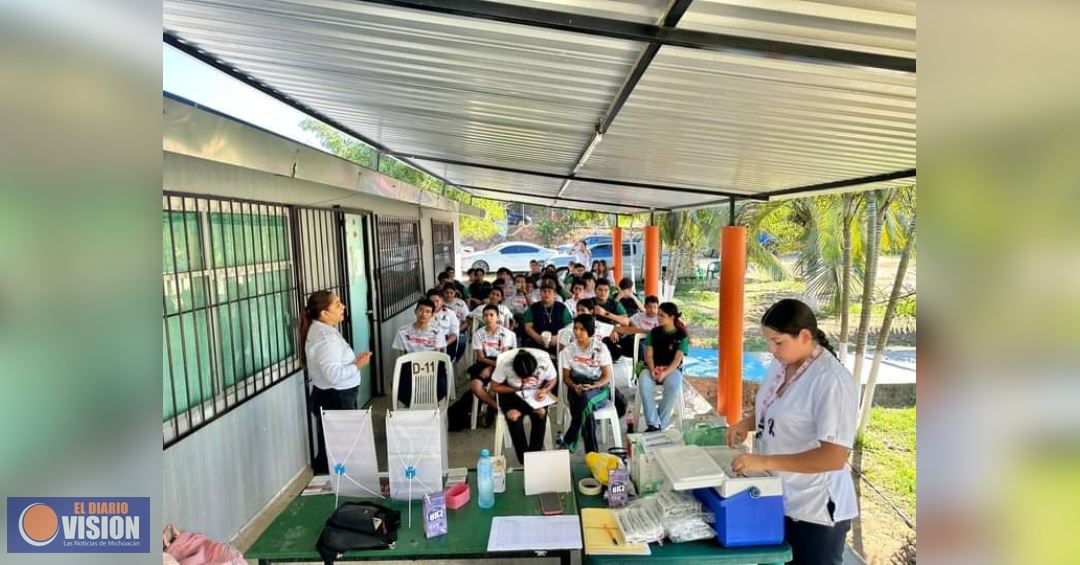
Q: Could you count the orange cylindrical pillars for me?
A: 3